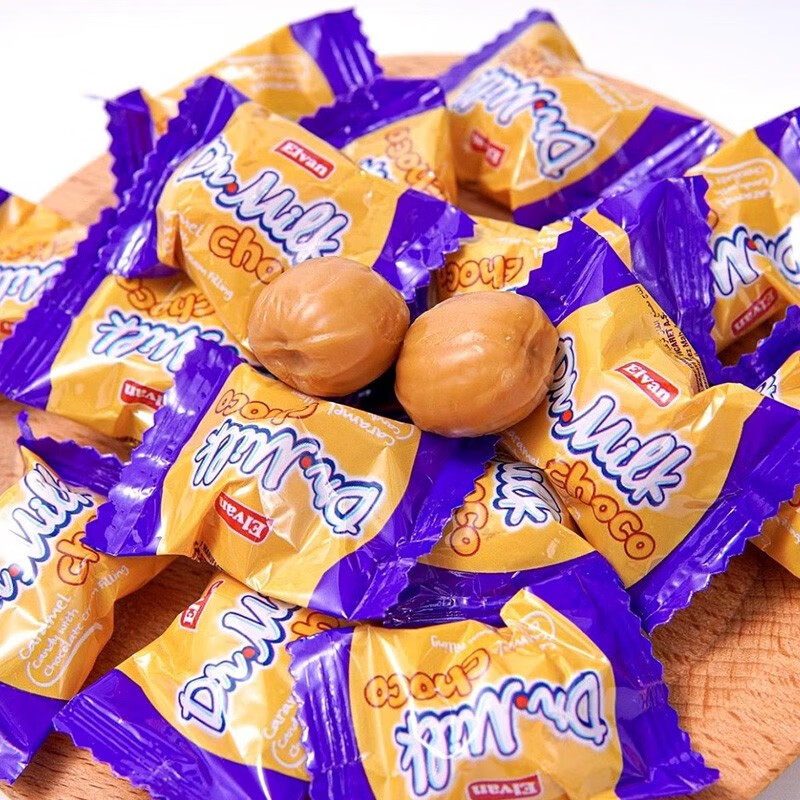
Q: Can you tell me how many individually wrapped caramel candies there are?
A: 15